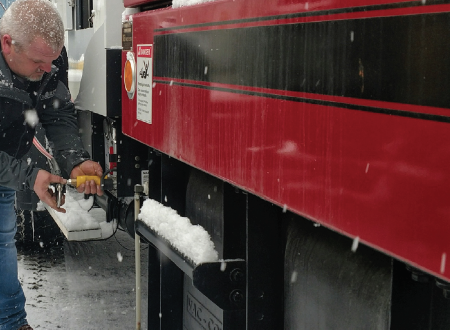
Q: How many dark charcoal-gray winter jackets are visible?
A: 1